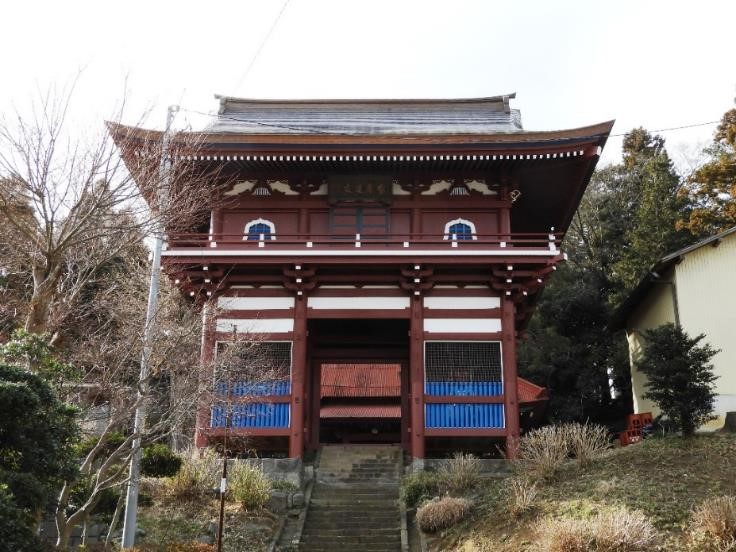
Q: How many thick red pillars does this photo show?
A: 4